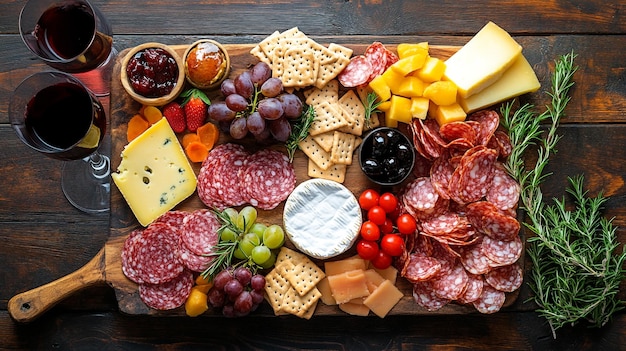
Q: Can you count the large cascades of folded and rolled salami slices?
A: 1